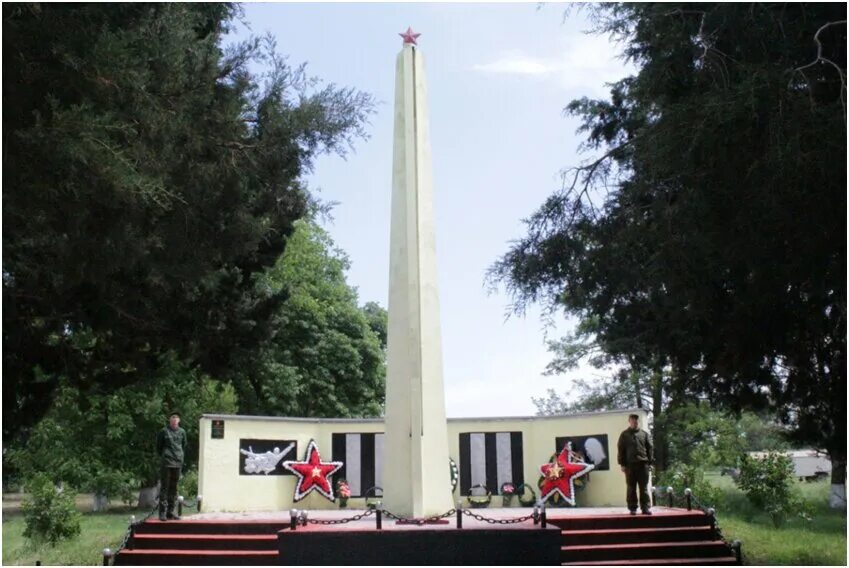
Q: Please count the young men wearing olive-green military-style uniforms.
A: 2